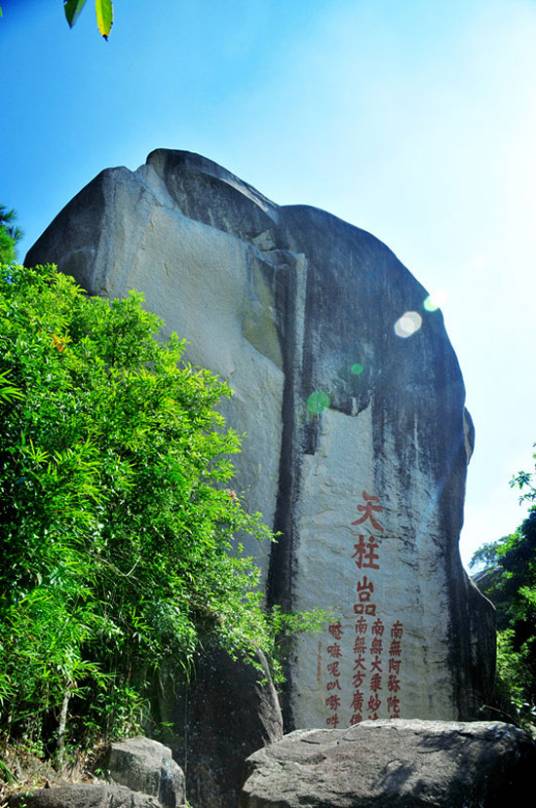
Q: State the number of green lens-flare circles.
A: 2